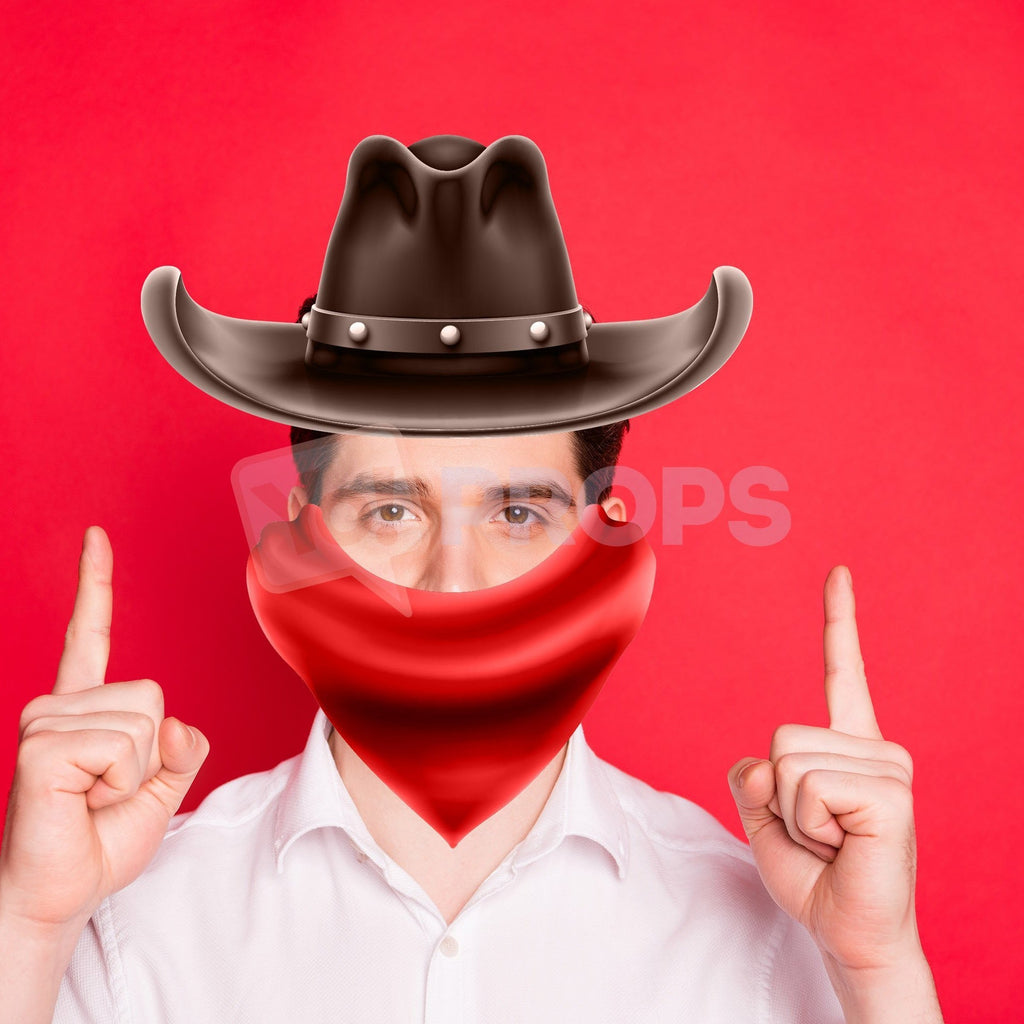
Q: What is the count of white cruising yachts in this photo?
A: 0